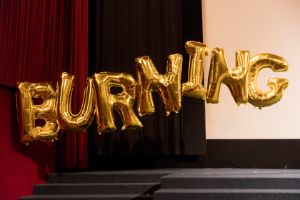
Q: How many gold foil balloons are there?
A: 7